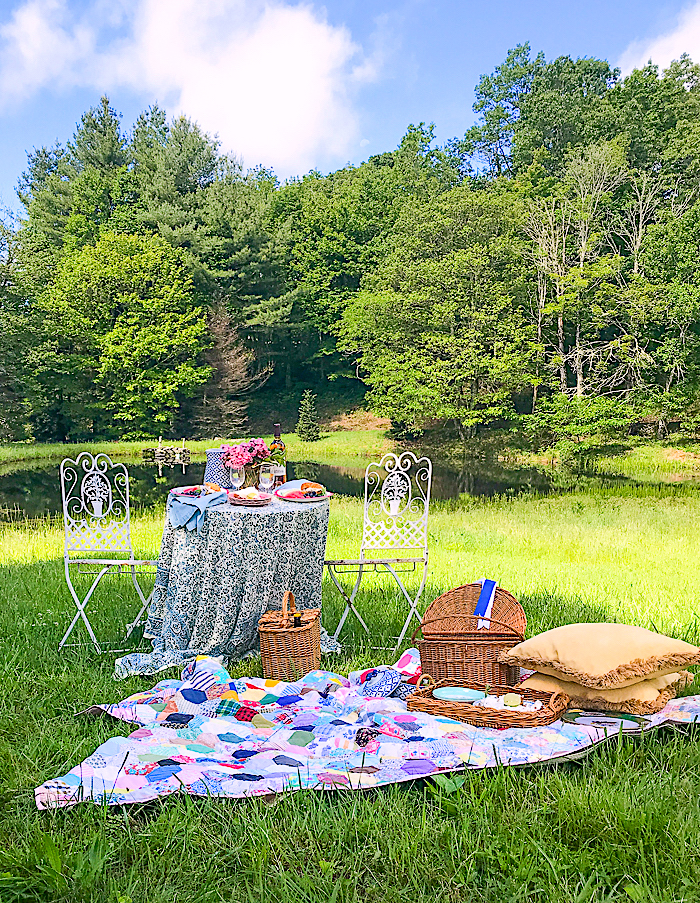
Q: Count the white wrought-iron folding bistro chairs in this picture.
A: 2